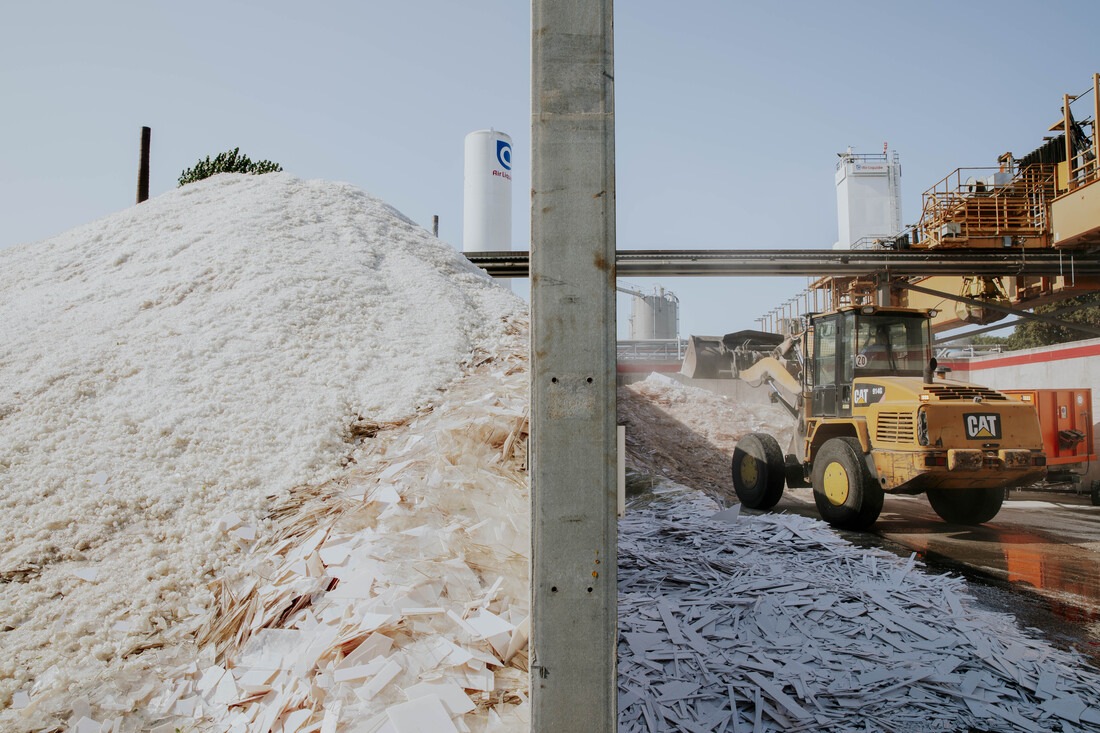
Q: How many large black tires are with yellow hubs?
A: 2